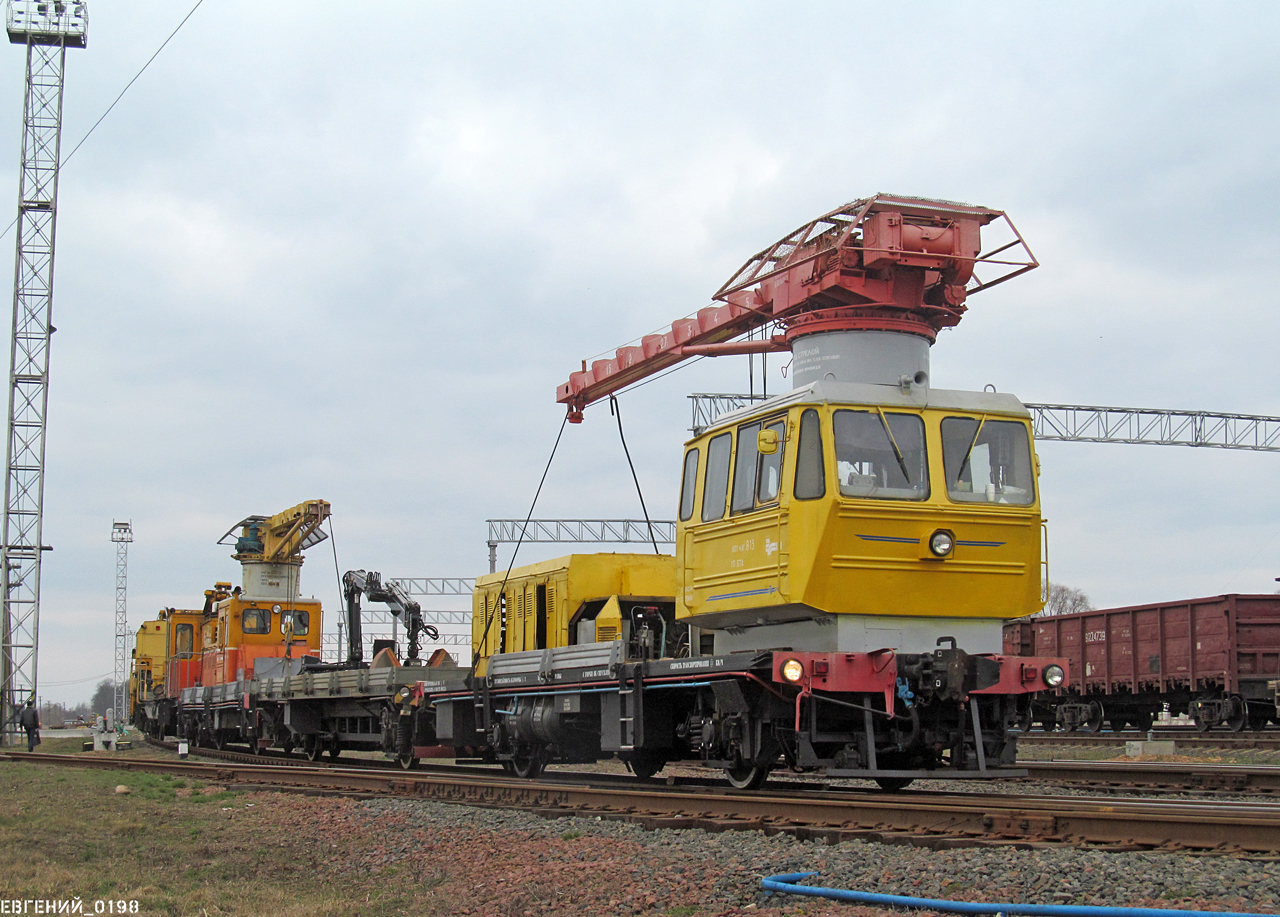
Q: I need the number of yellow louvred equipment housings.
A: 1